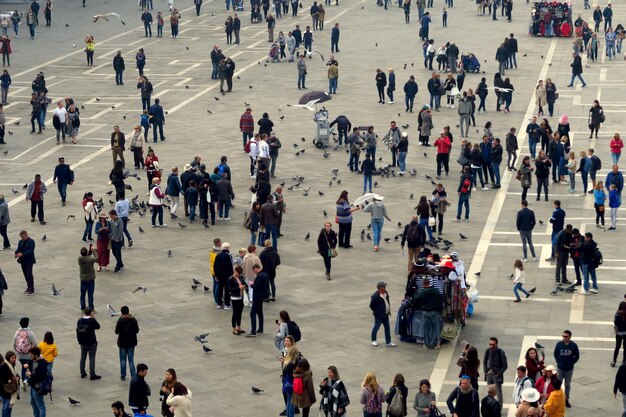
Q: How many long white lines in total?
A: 3